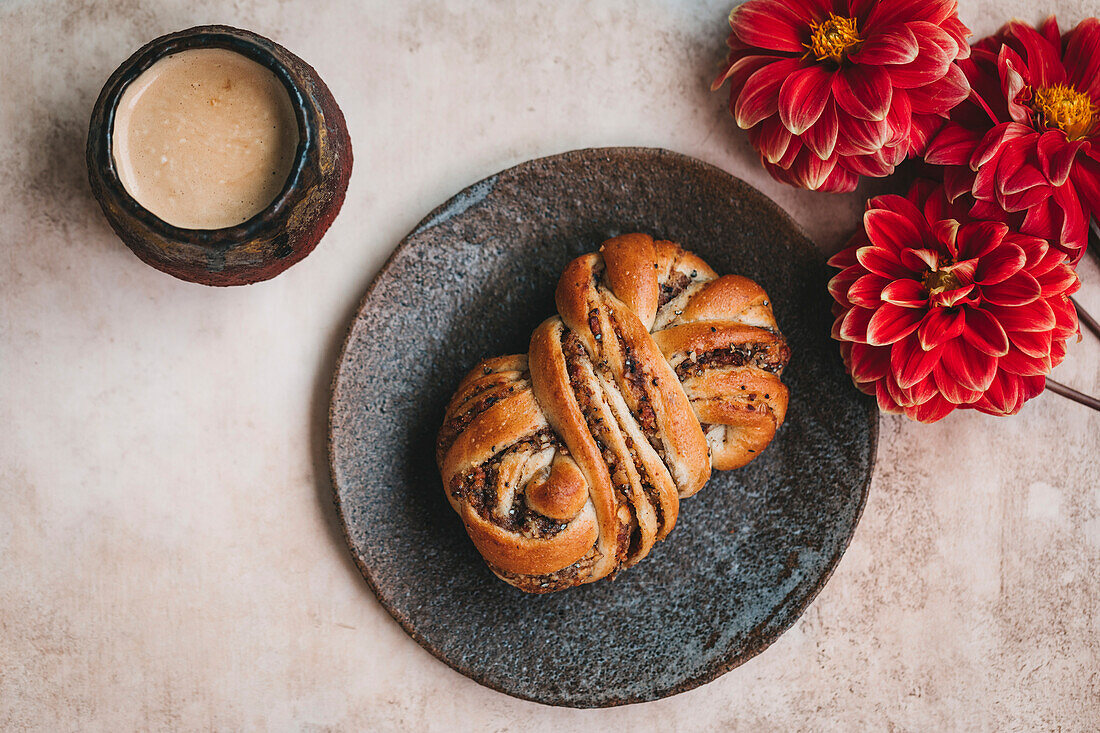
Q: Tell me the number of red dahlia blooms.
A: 3